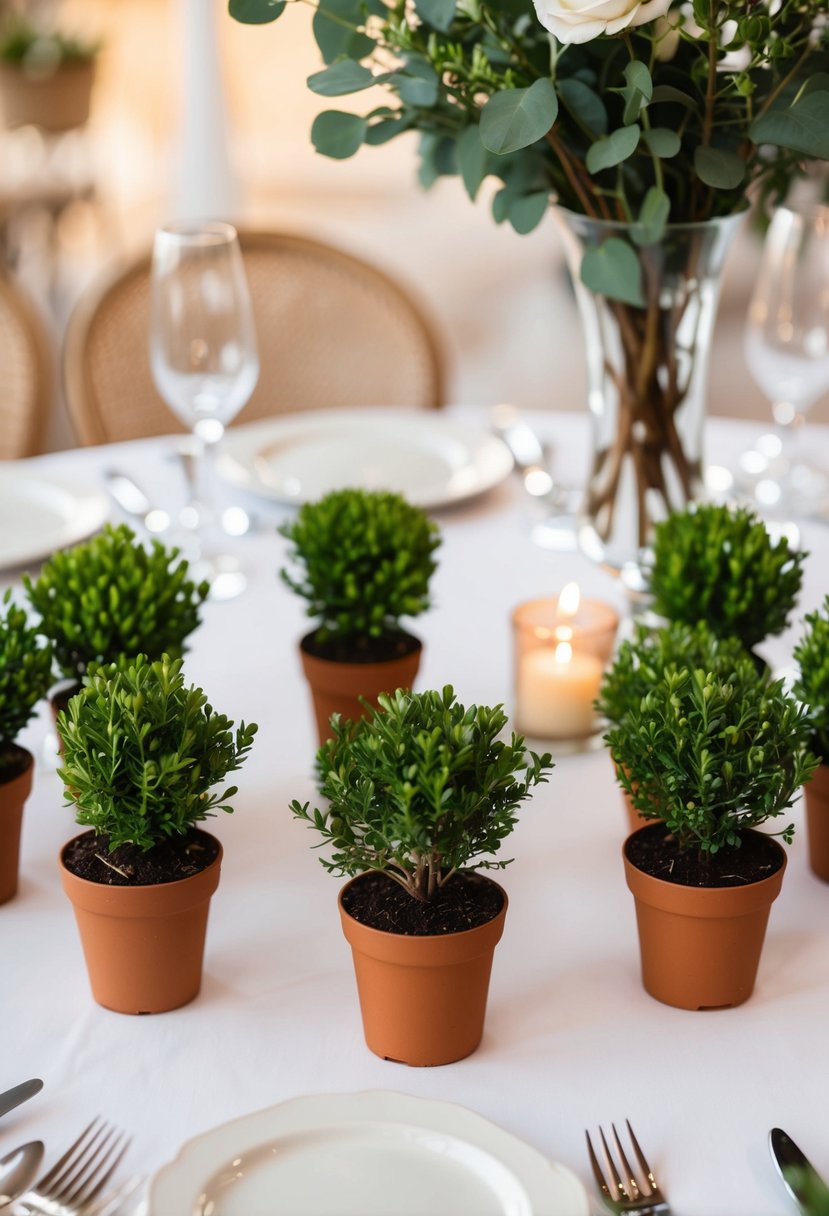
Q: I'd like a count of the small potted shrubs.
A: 9